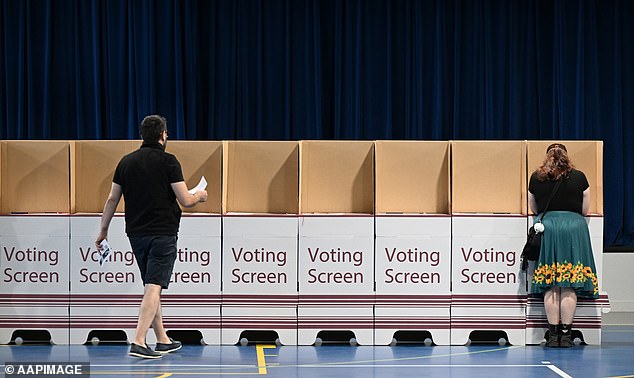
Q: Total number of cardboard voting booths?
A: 8